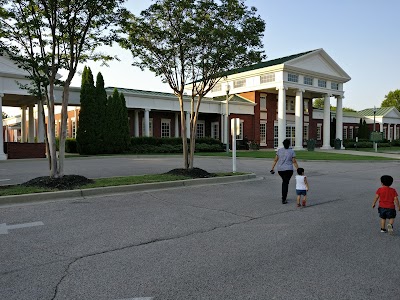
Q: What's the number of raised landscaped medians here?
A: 1